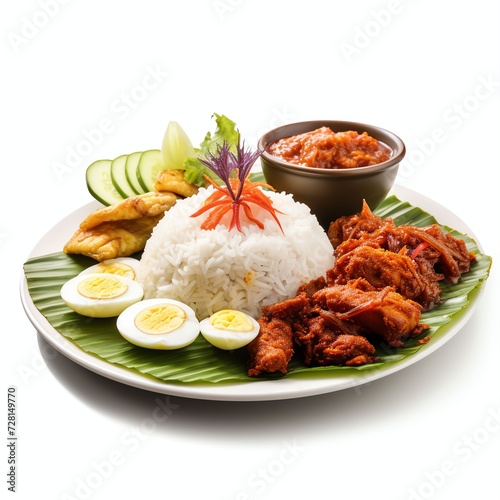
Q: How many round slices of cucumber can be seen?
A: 4